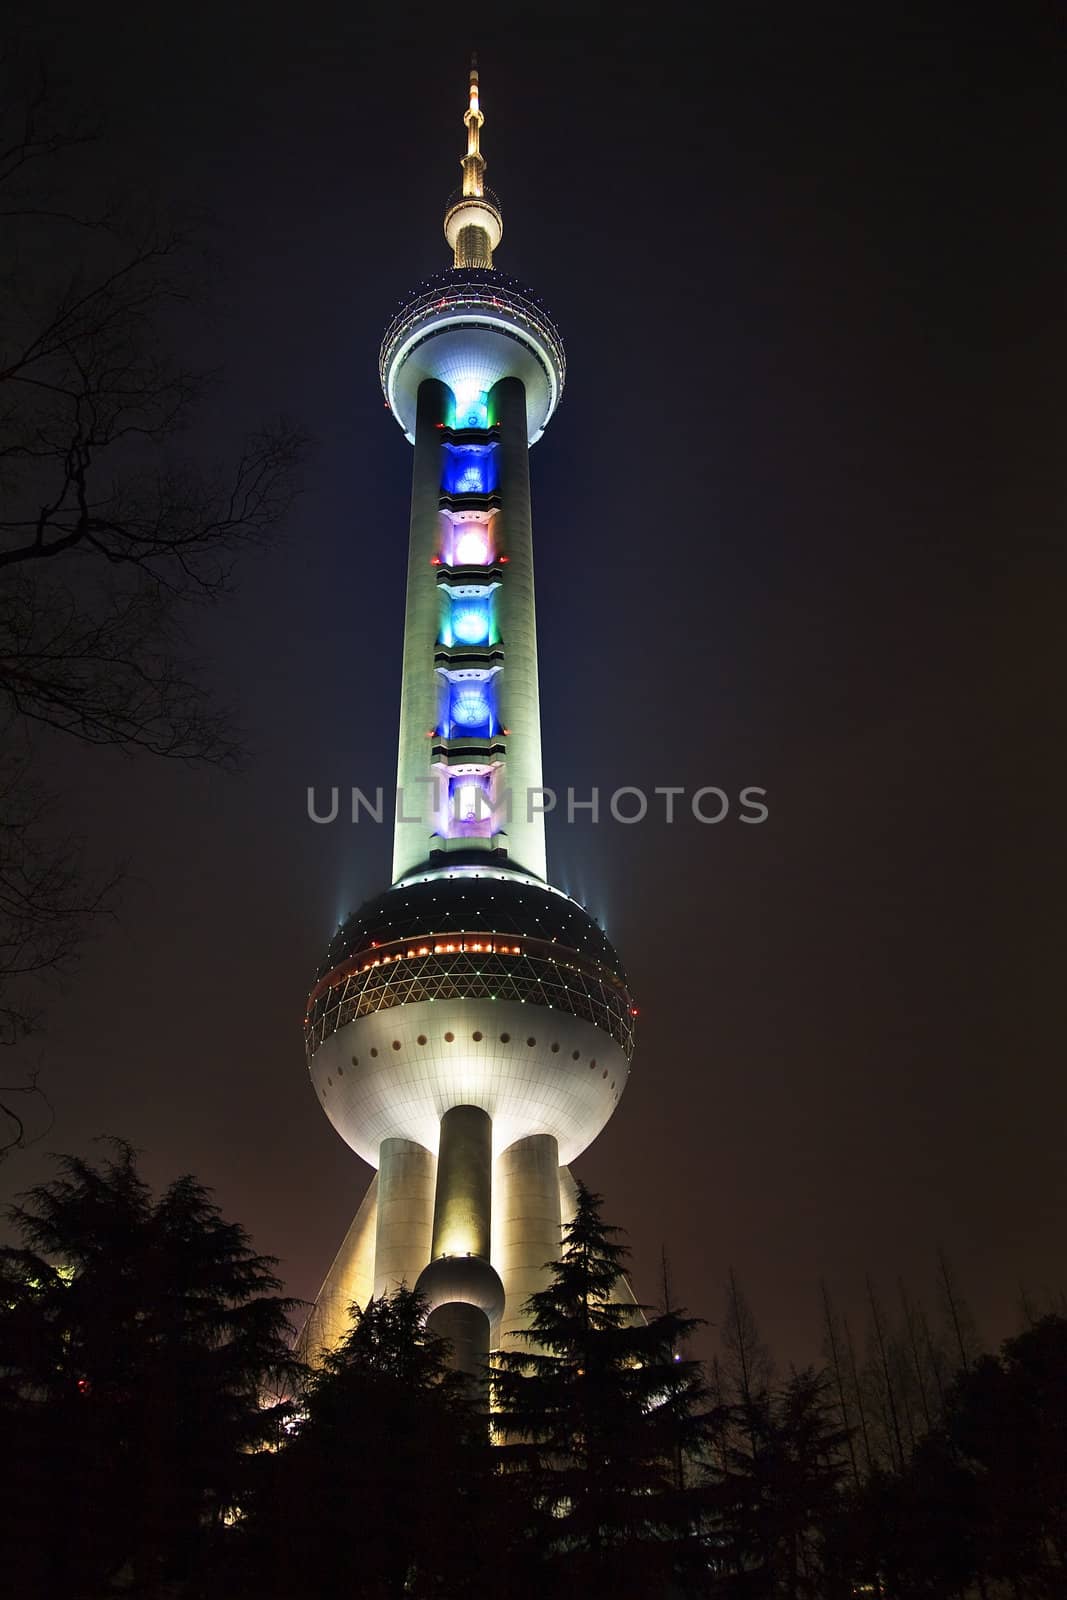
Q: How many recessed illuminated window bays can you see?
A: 6